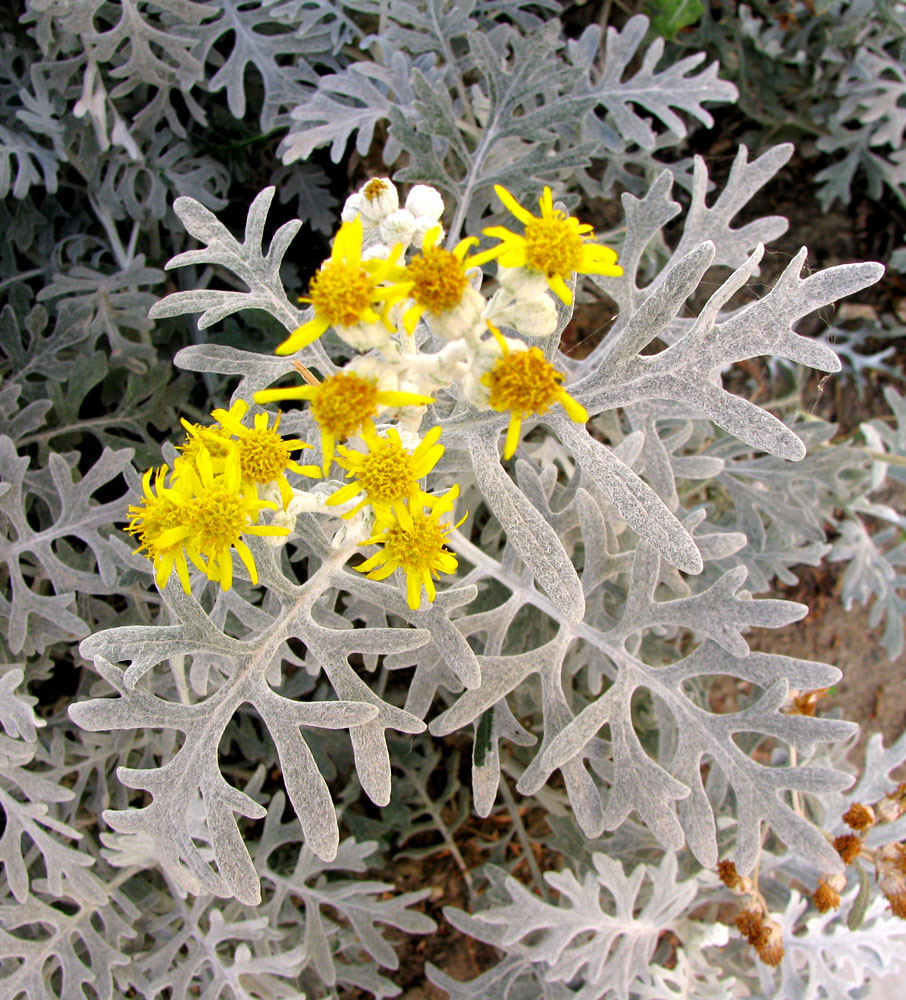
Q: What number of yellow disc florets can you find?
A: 11